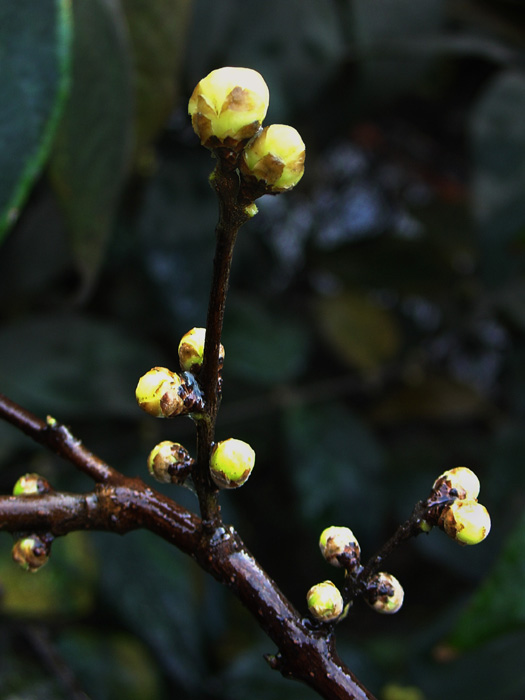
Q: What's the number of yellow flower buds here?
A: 13